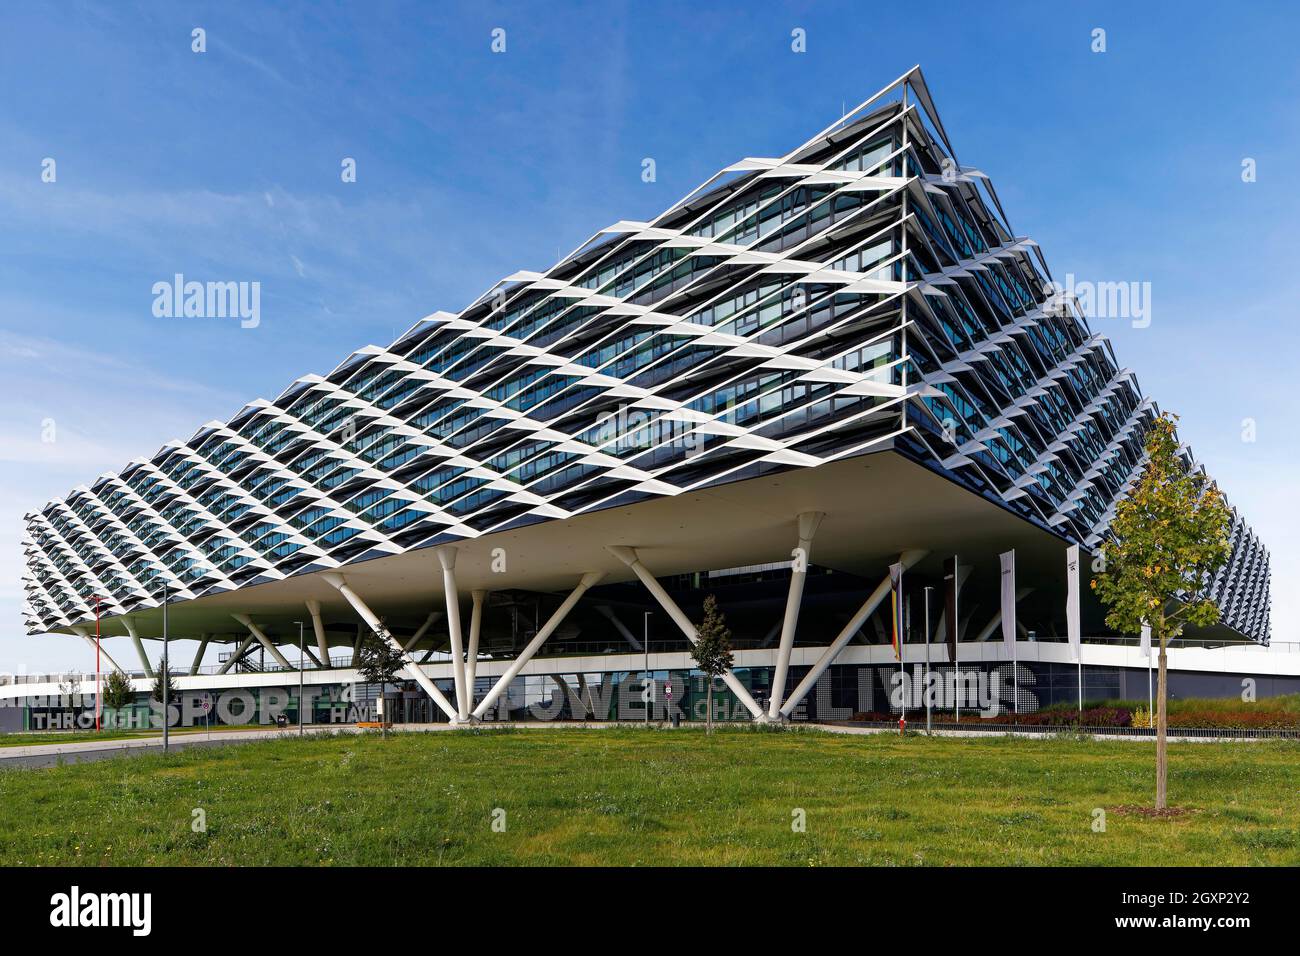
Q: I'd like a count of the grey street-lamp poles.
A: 4